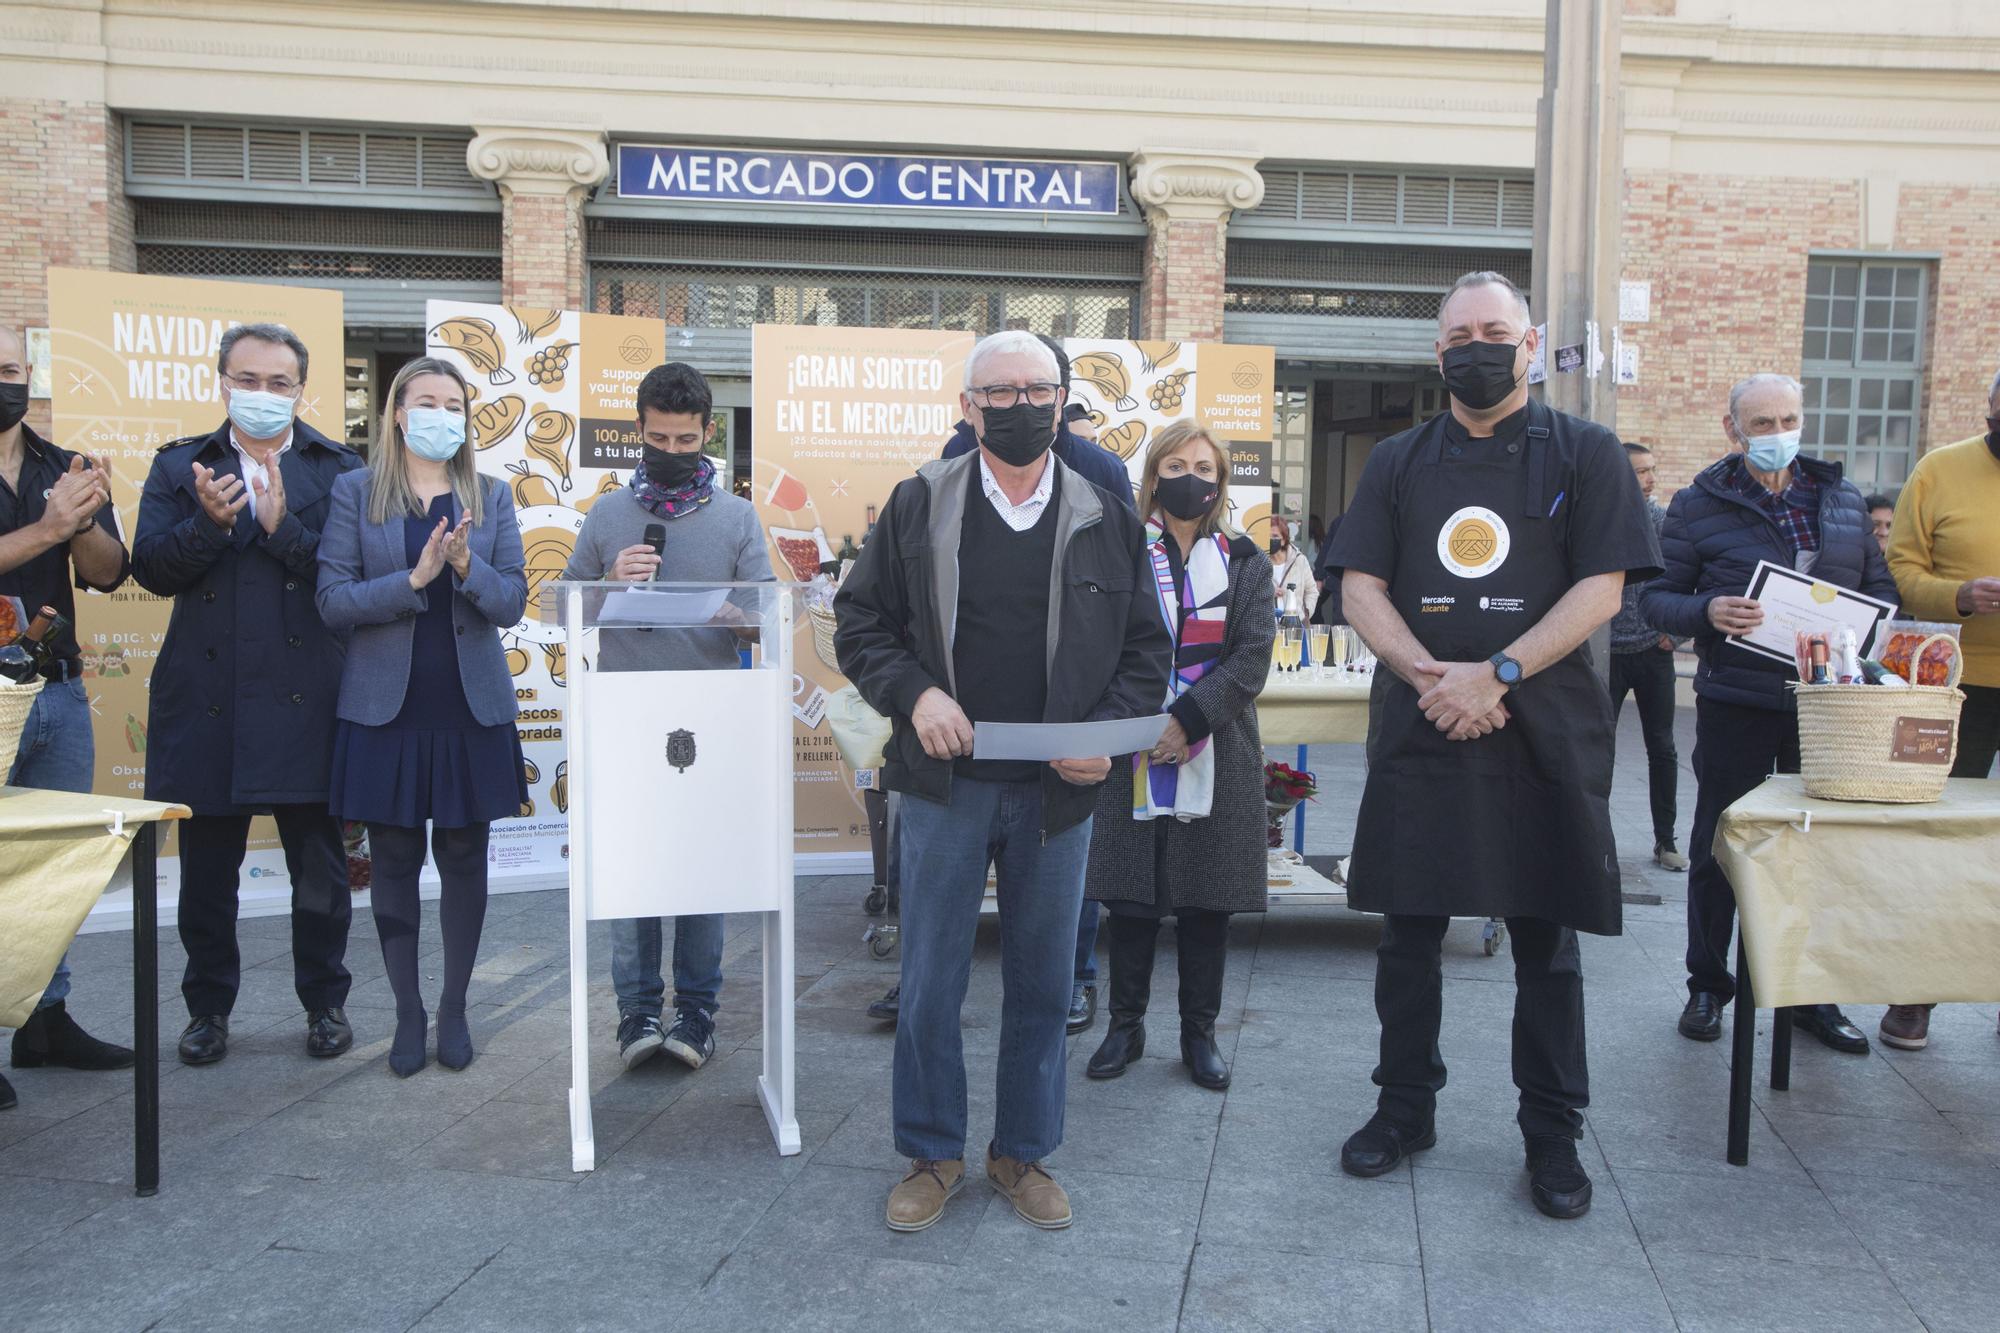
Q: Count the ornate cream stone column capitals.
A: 2